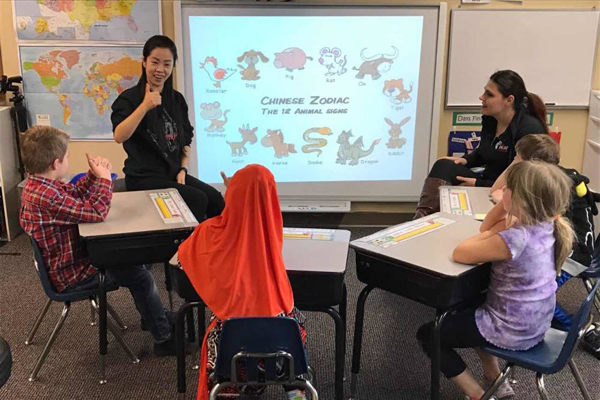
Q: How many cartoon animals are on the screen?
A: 12